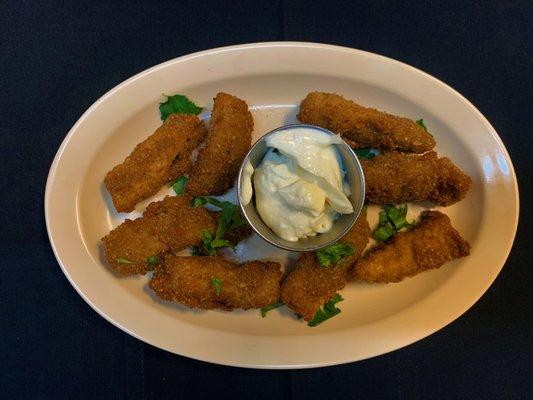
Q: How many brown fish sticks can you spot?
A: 8